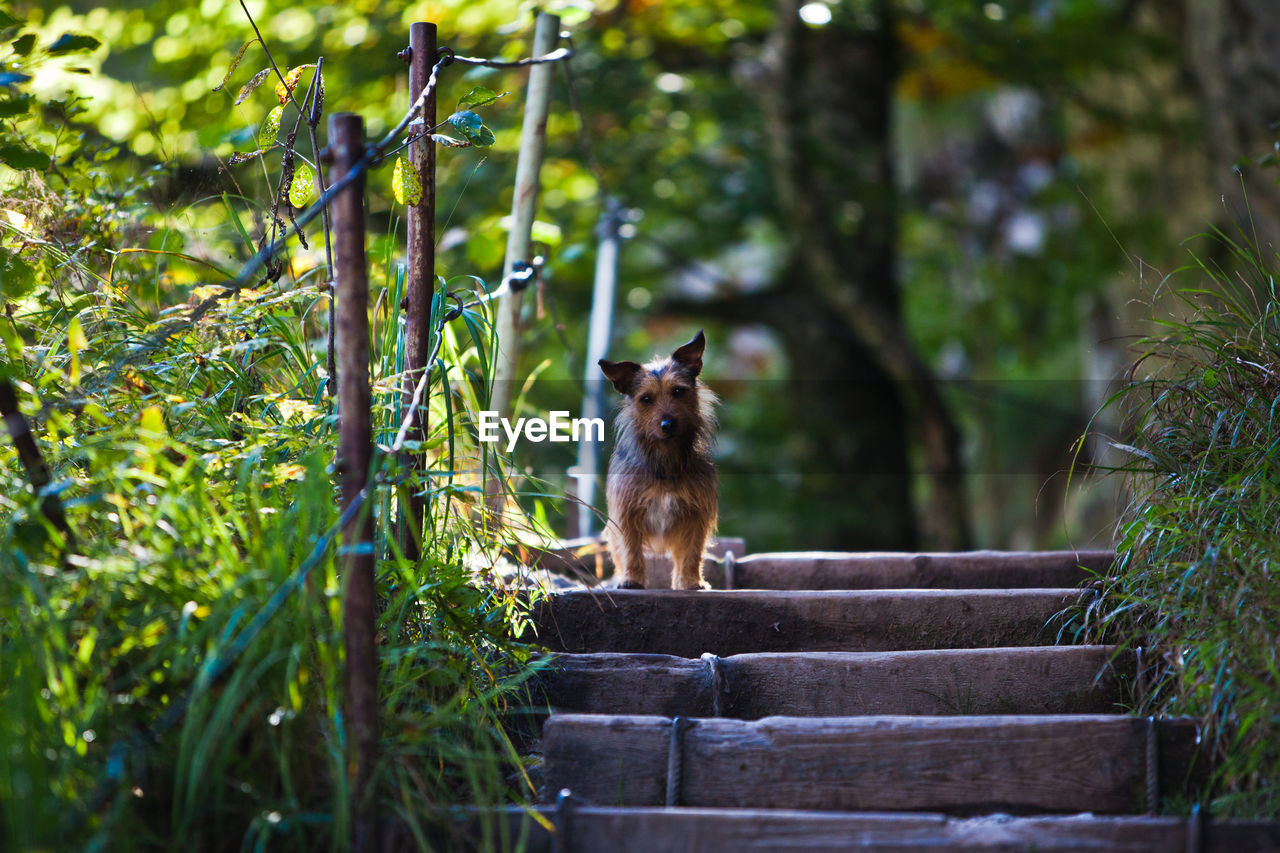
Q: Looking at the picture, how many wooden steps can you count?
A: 5